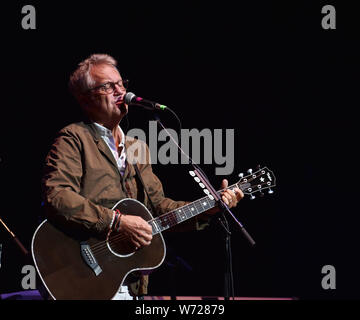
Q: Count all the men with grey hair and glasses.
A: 1